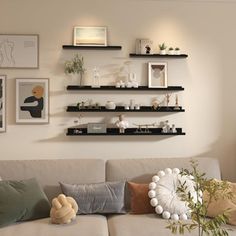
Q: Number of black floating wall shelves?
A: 5